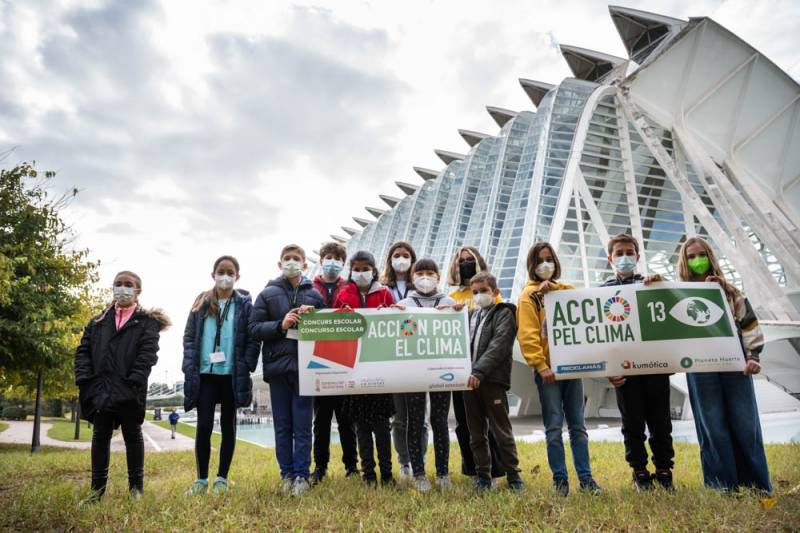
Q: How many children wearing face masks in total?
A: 12